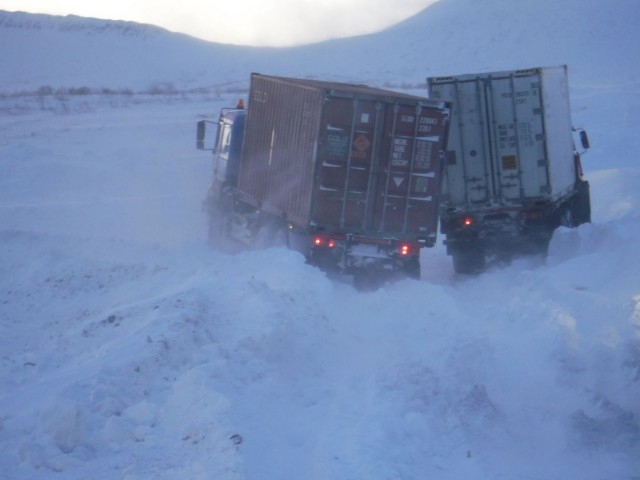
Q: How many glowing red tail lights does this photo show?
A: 5